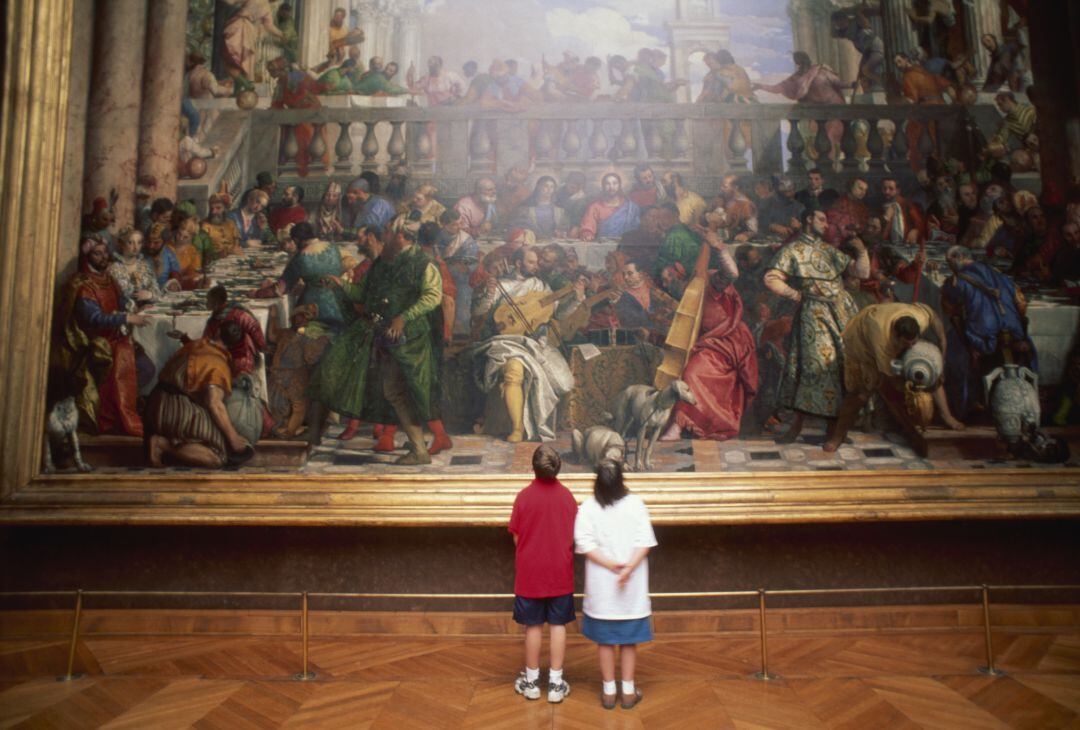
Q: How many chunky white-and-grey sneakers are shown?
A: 2